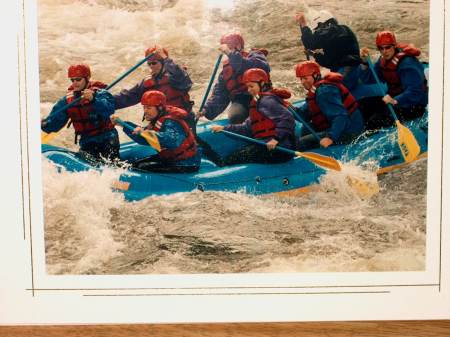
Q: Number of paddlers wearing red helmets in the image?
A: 7